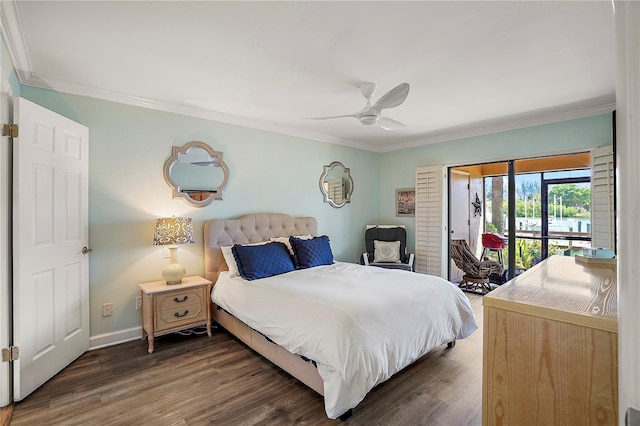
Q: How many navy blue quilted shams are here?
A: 2